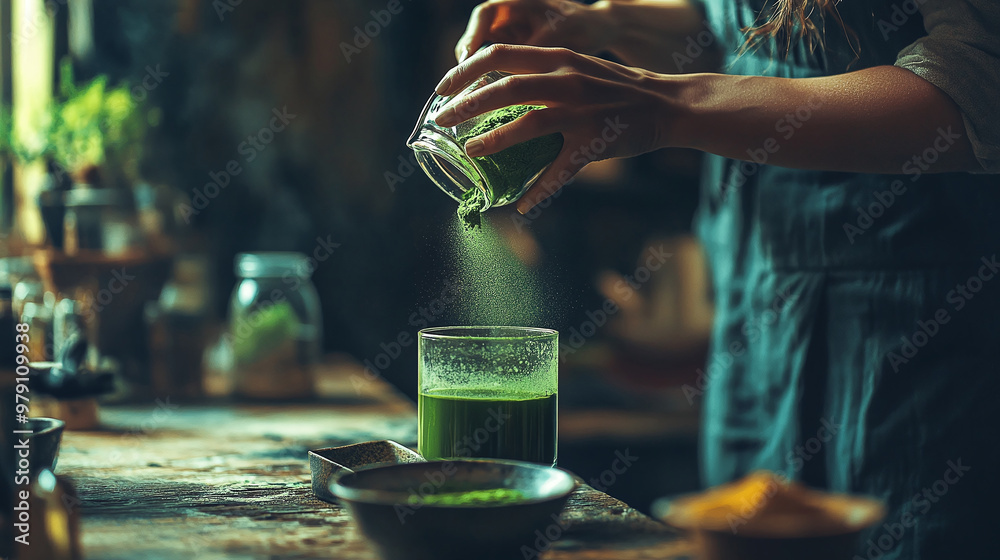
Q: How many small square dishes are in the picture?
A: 1